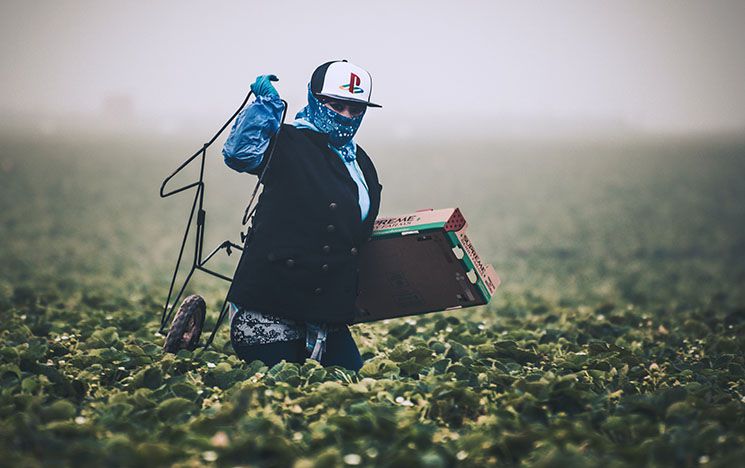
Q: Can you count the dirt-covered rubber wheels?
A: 1